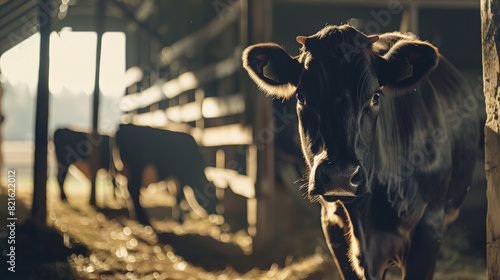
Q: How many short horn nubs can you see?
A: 2